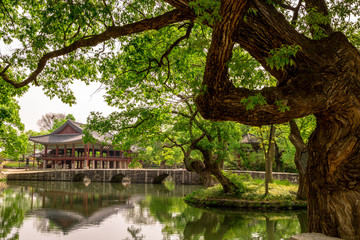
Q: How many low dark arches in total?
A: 3